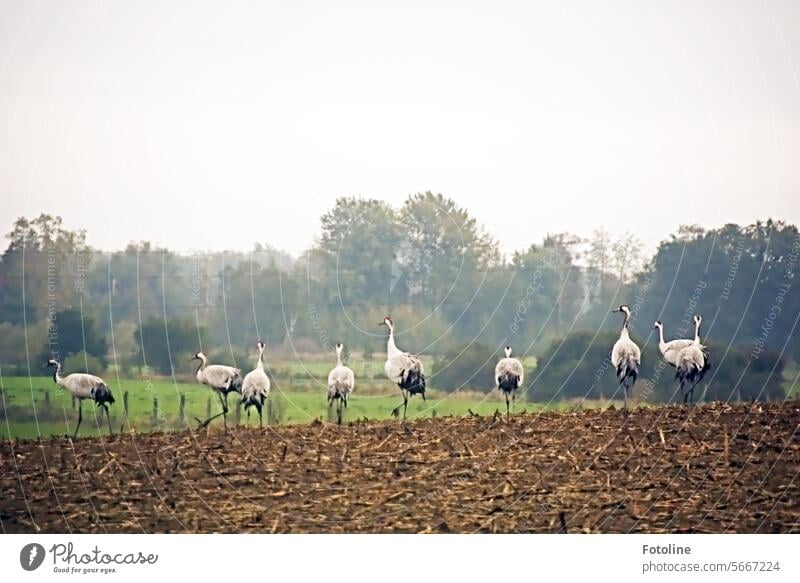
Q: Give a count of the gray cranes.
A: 9